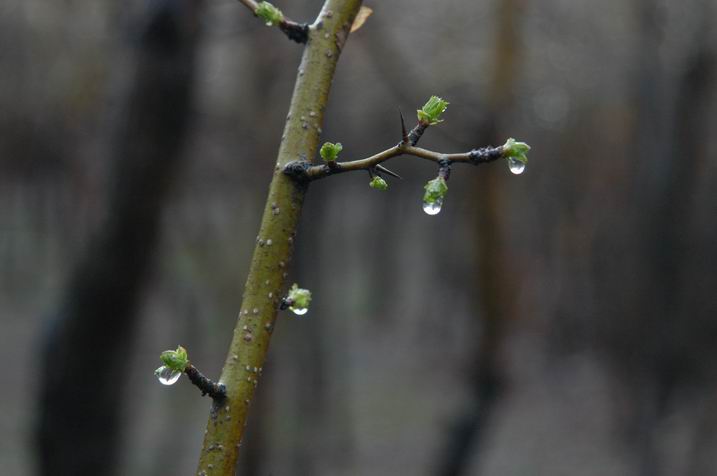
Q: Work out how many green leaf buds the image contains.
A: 8